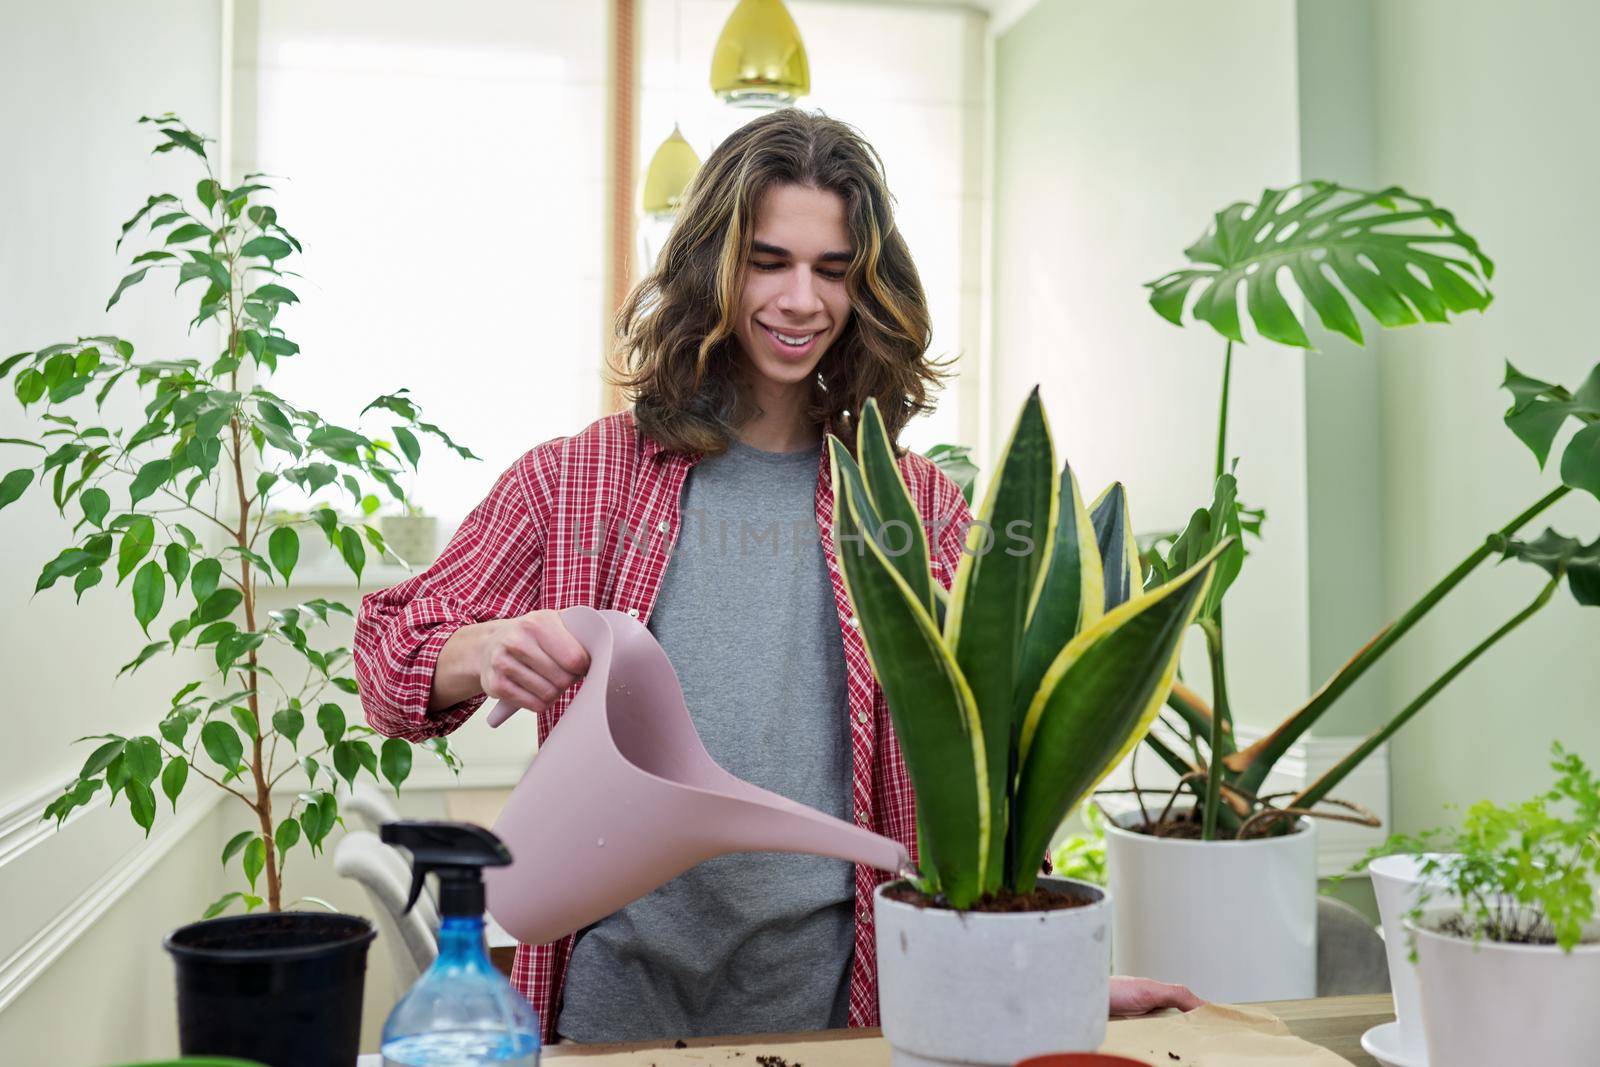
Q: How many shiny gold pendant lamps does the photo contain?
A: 2